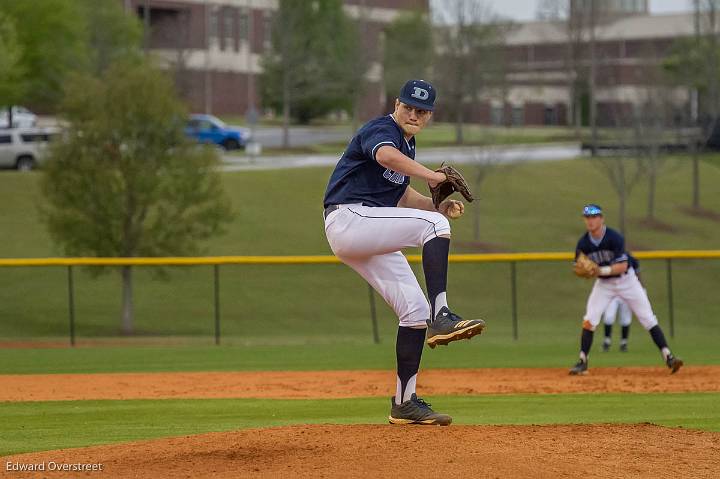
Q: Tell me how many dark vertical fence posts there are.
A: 5